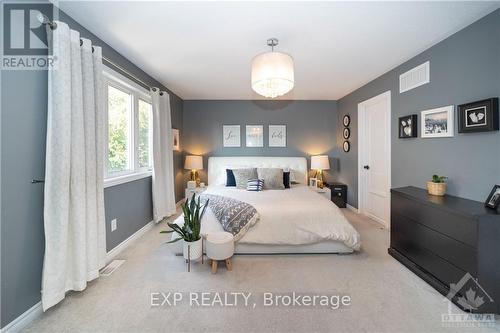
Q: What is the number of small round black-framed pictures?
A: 3